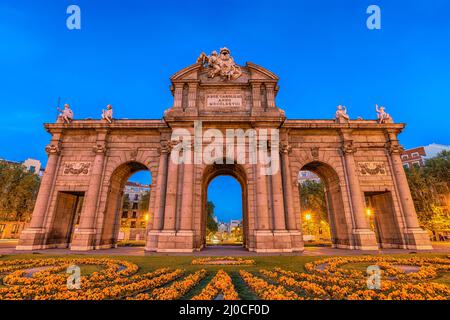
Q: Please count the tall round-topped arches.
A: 3